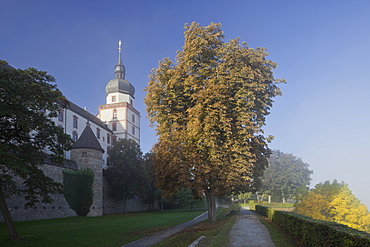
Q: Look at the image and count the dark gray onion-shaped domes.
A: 1